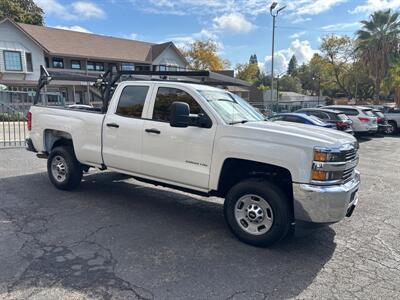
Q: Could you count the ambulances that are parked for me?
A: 0